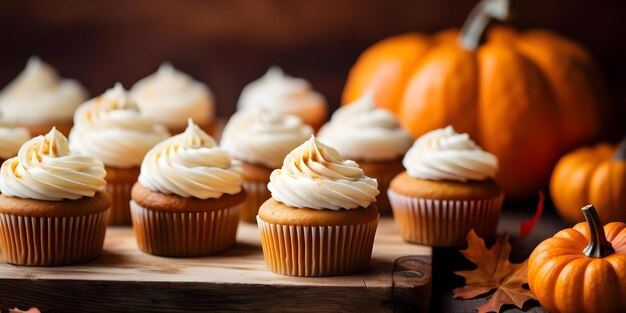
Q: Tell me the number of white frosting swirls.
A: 11